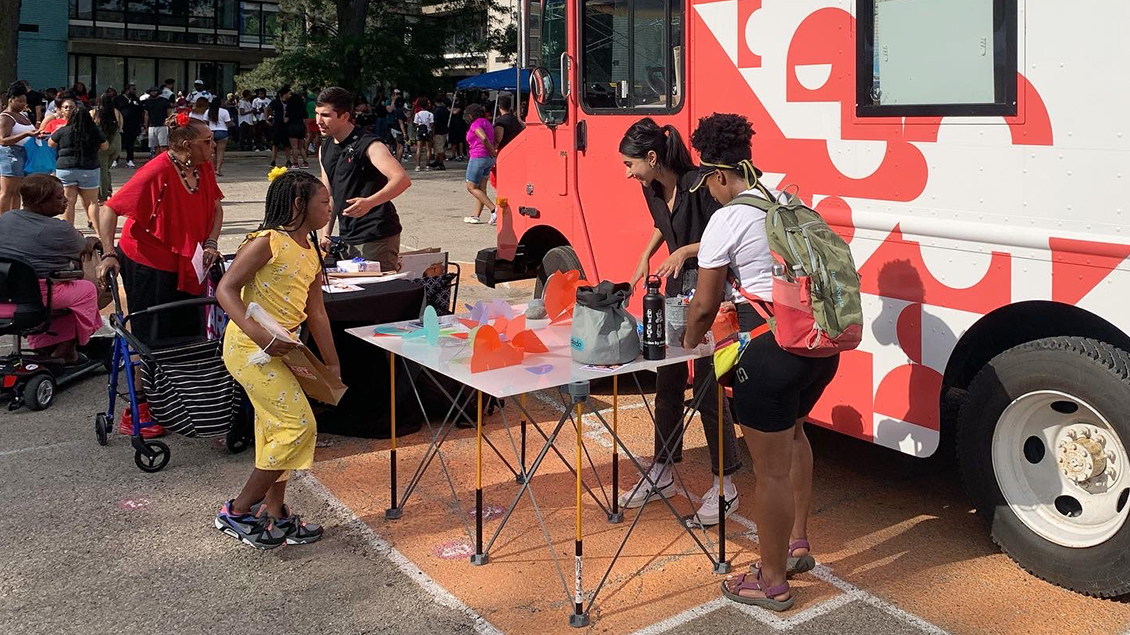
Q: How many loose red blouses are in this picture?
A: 1